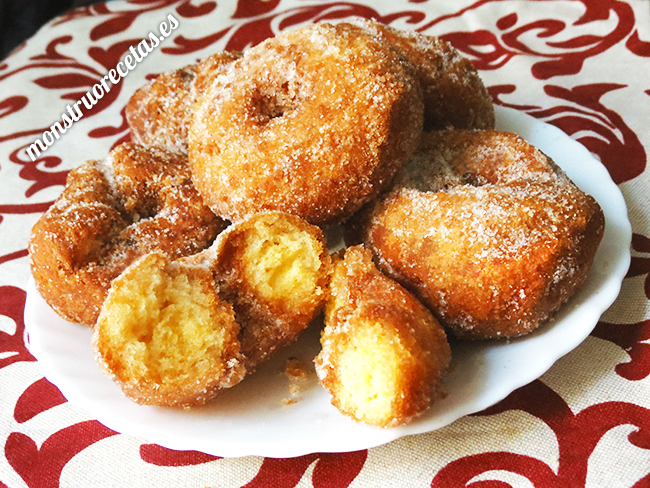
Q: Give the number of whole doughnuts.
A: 5